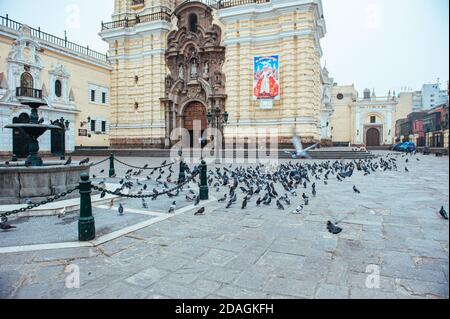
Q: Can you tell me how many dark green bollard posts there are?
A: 4